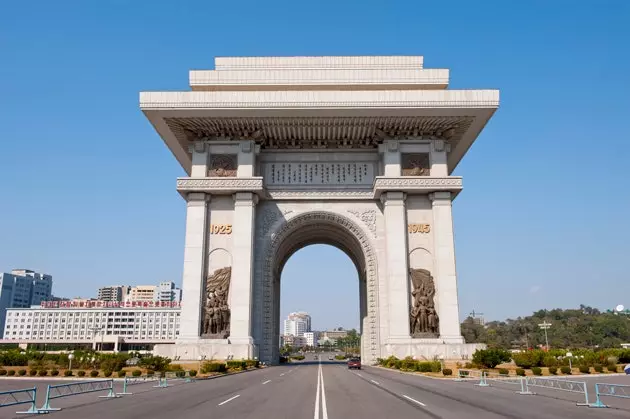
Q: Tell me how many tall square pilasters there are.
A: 4